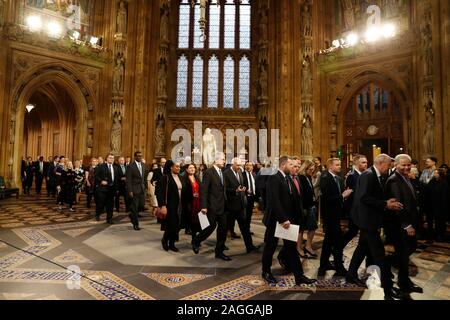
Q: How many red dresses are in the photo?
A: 1